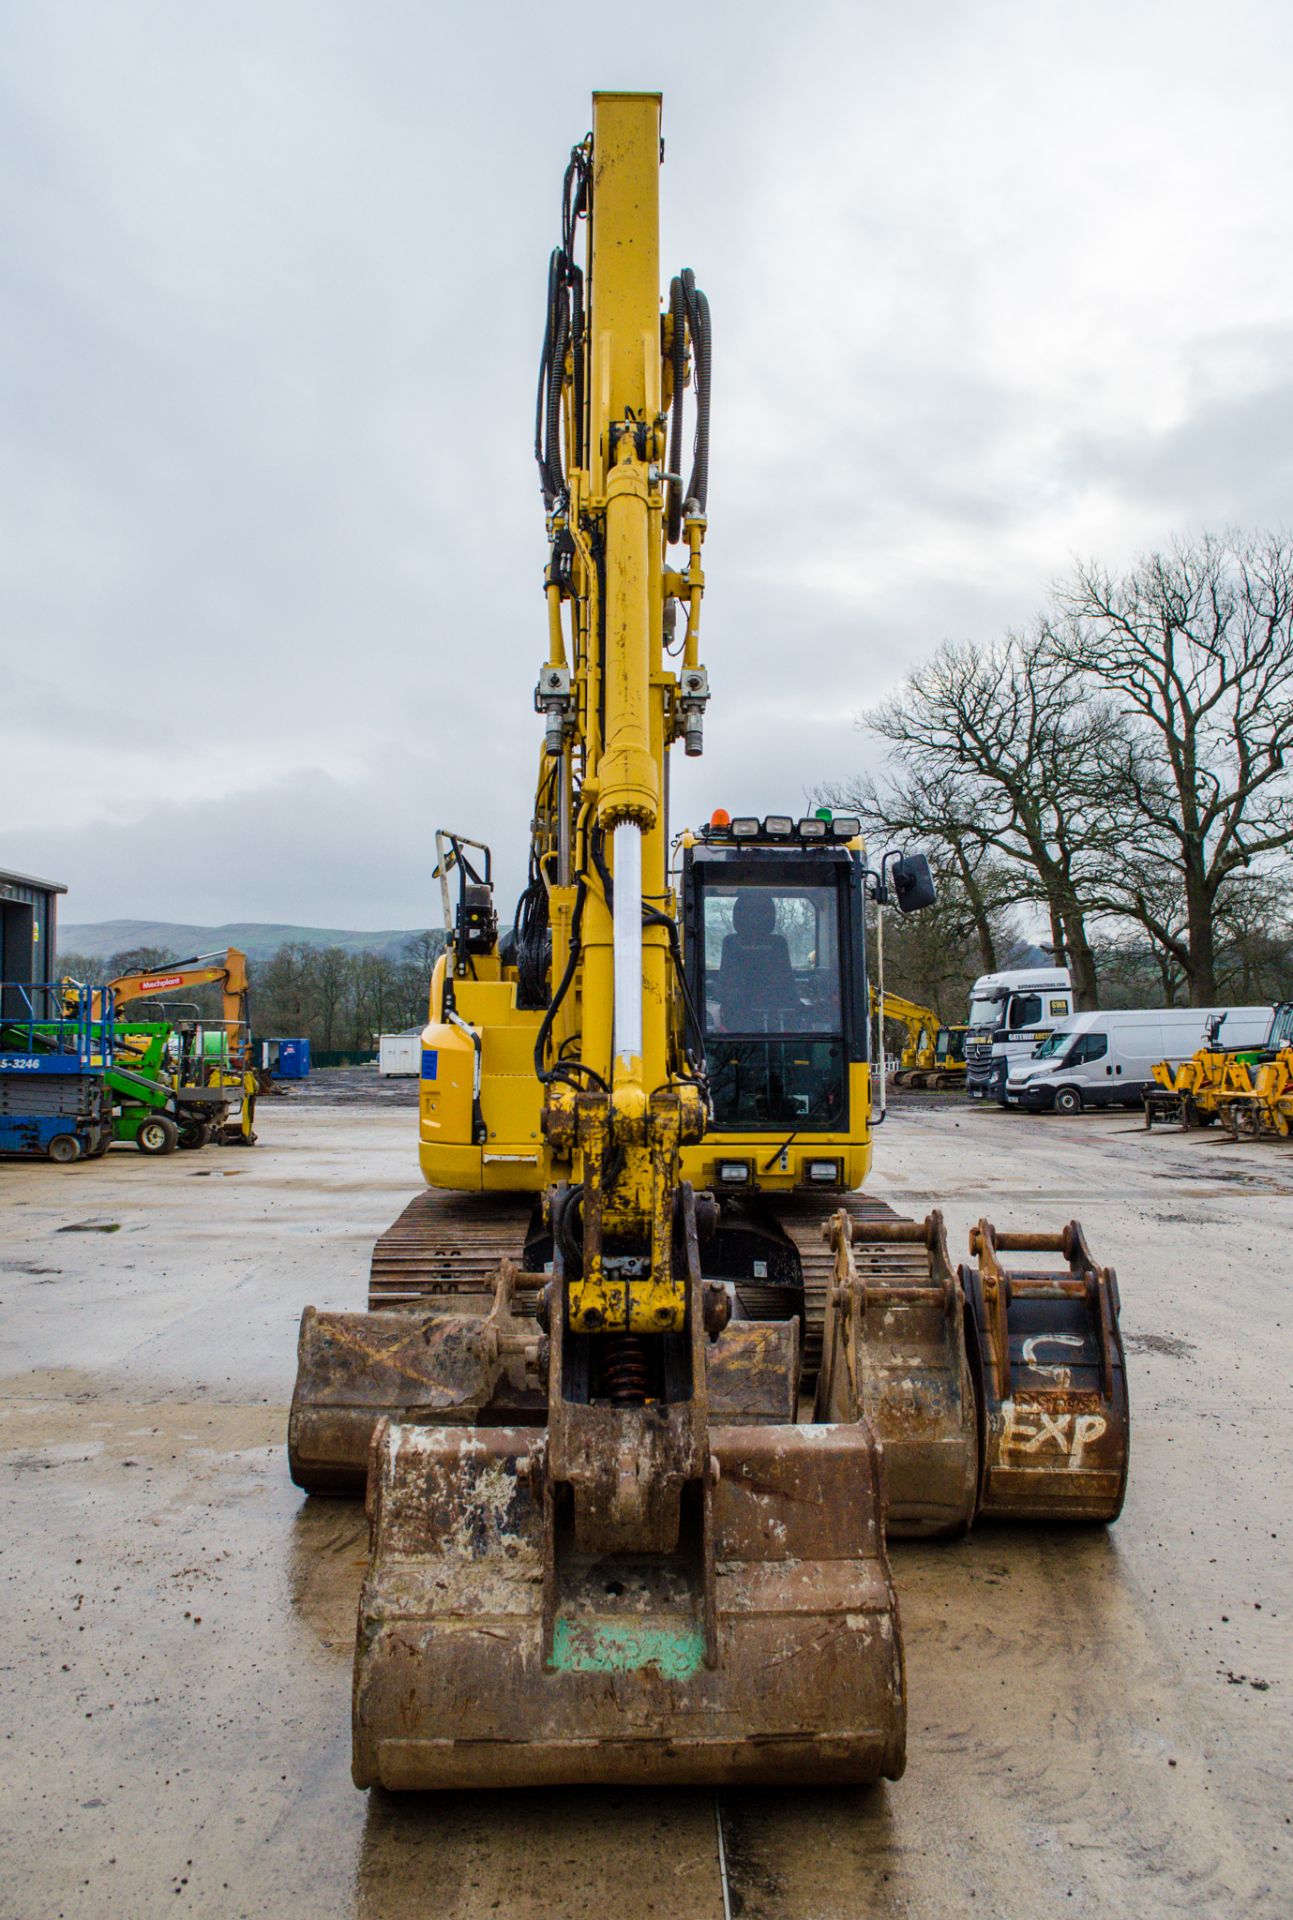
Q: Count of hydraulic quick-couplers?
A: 2